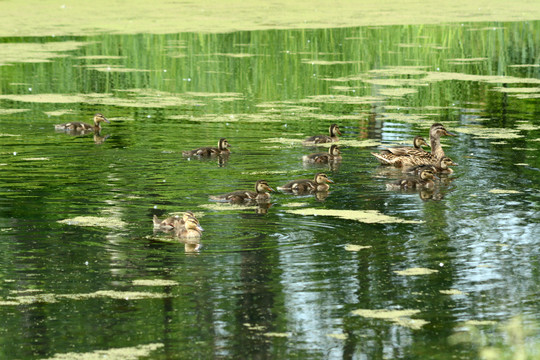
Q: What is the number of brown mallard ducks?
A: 12